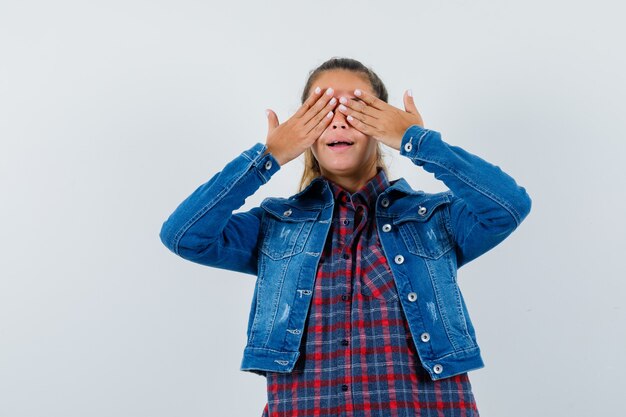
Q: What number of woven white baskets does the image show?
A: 0